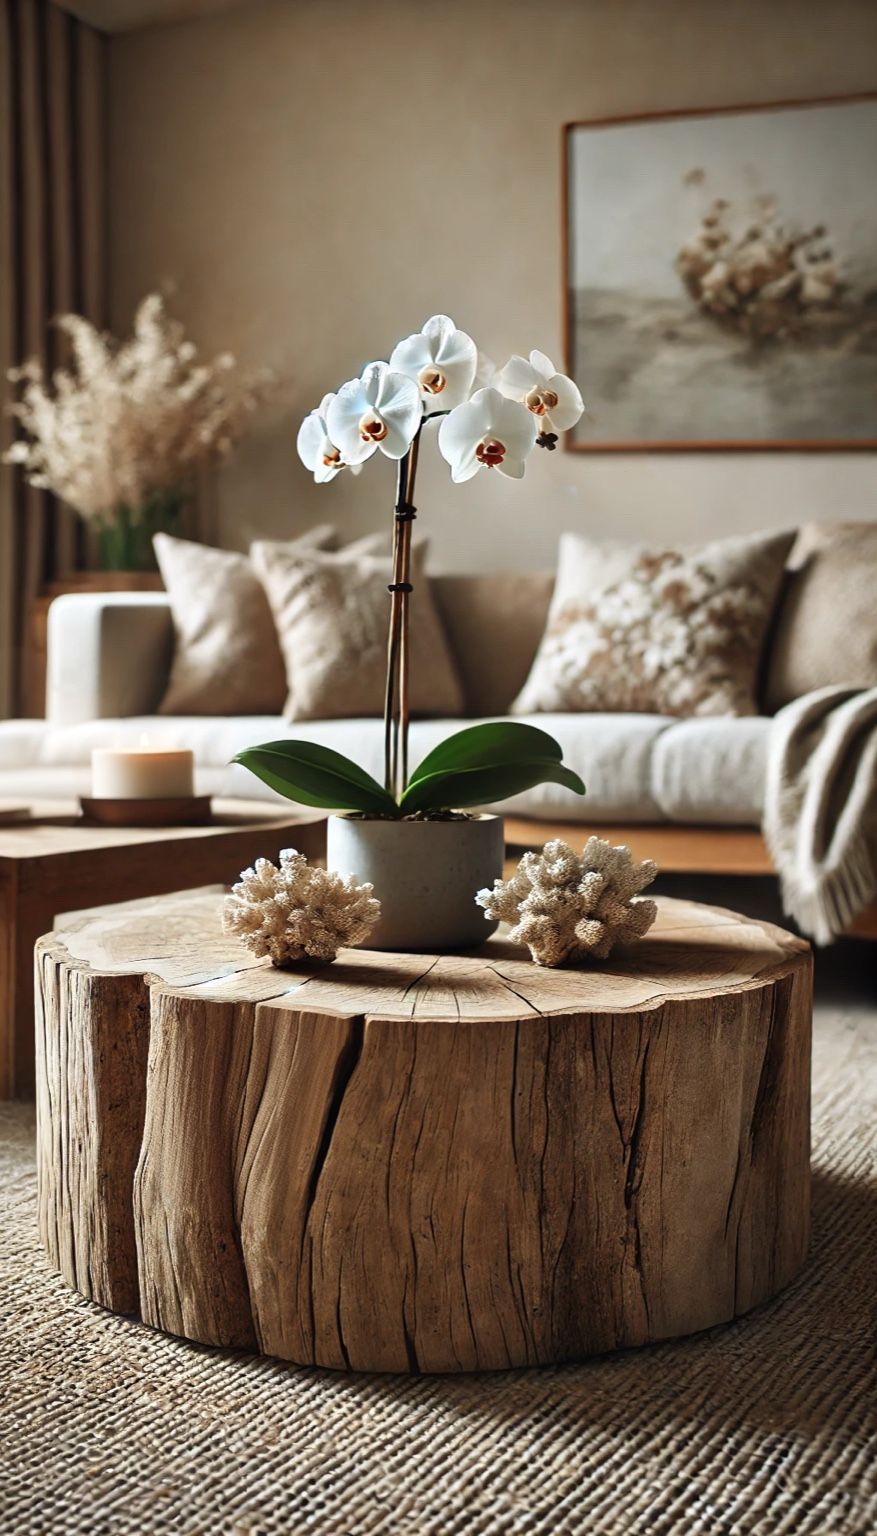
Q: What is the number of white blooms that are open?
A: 5